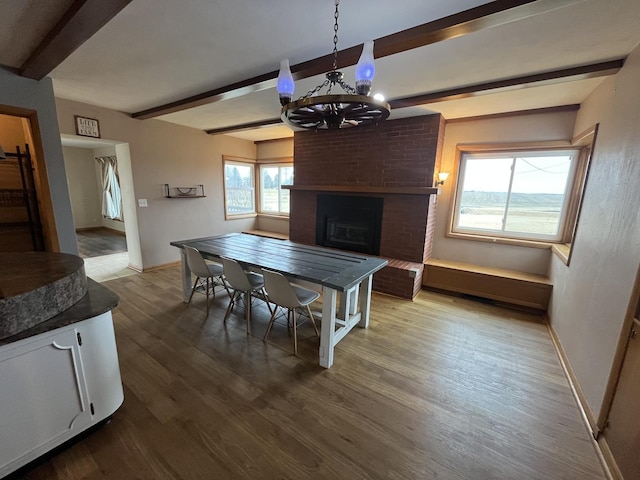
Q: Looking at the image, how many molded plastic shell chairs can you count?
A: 3